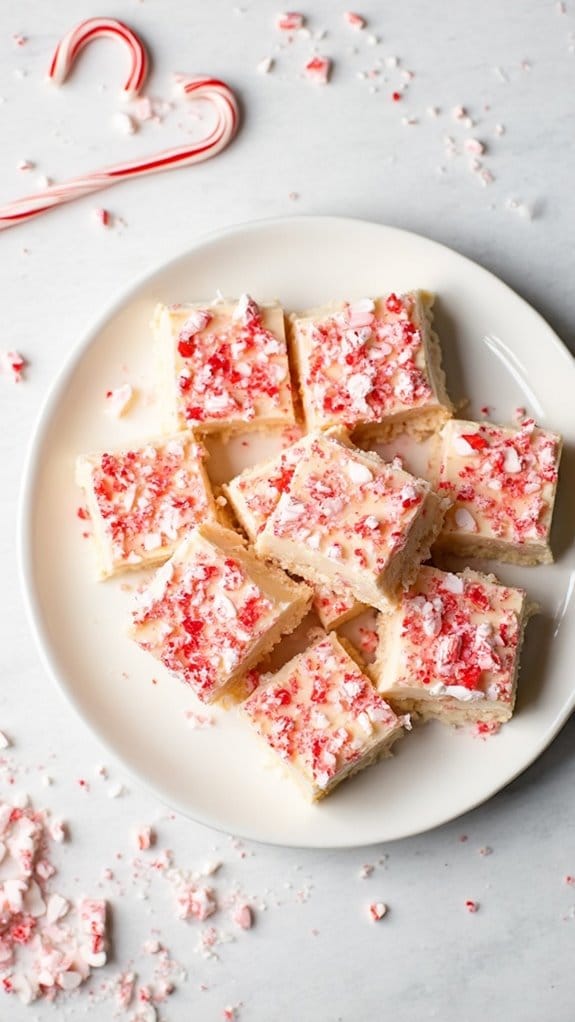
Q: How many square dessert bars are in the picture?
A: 9